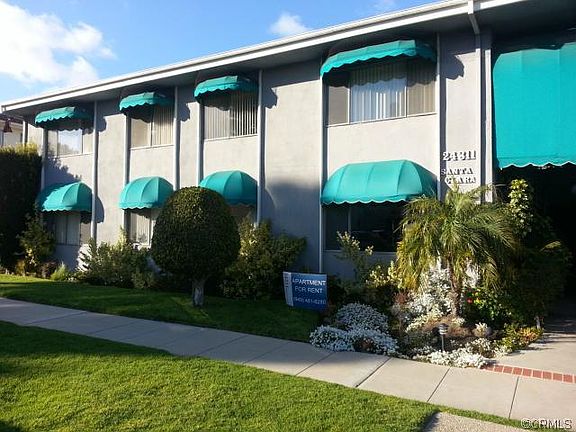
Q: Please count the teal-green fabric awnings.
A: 9